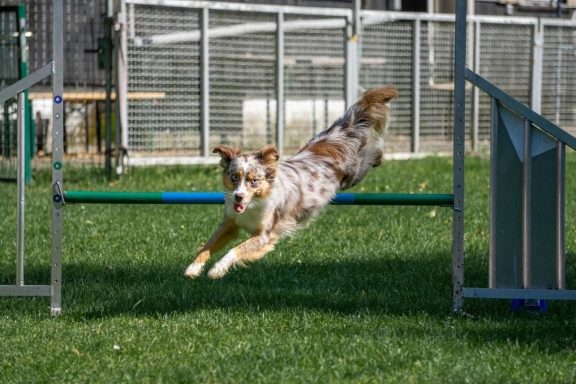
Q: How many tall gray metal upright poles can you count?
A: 2